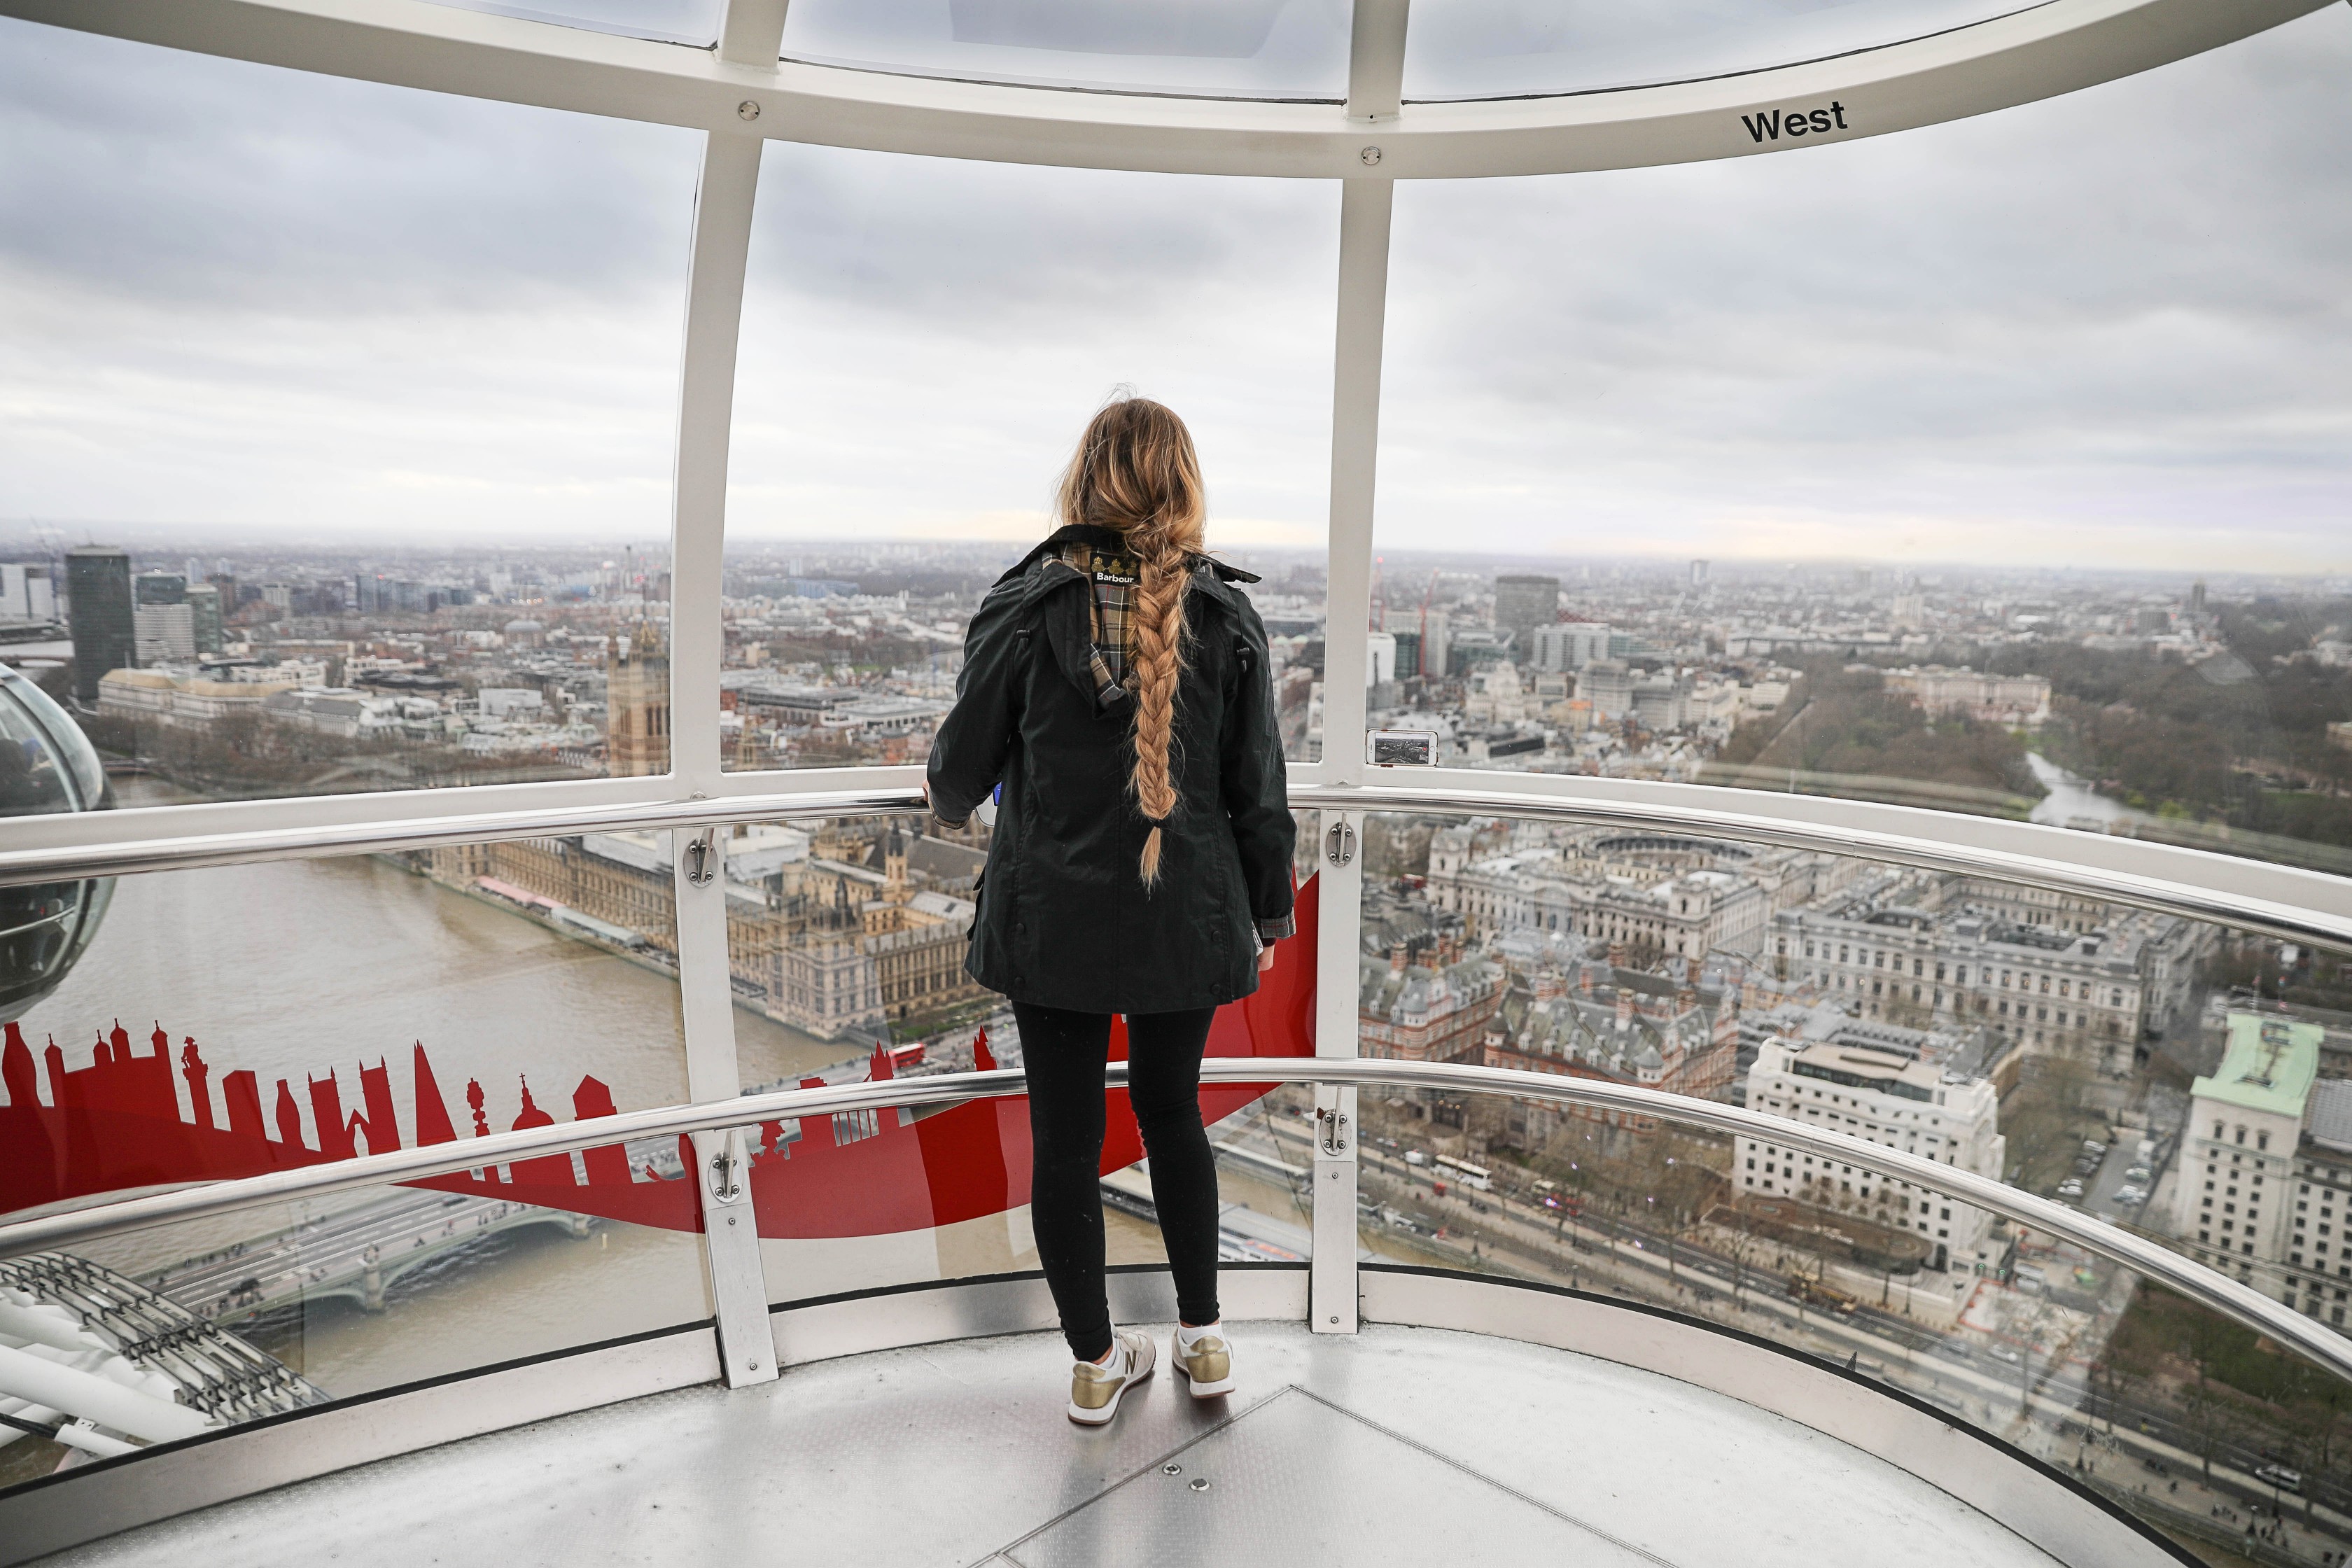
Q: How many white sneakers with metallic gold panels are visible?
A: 2